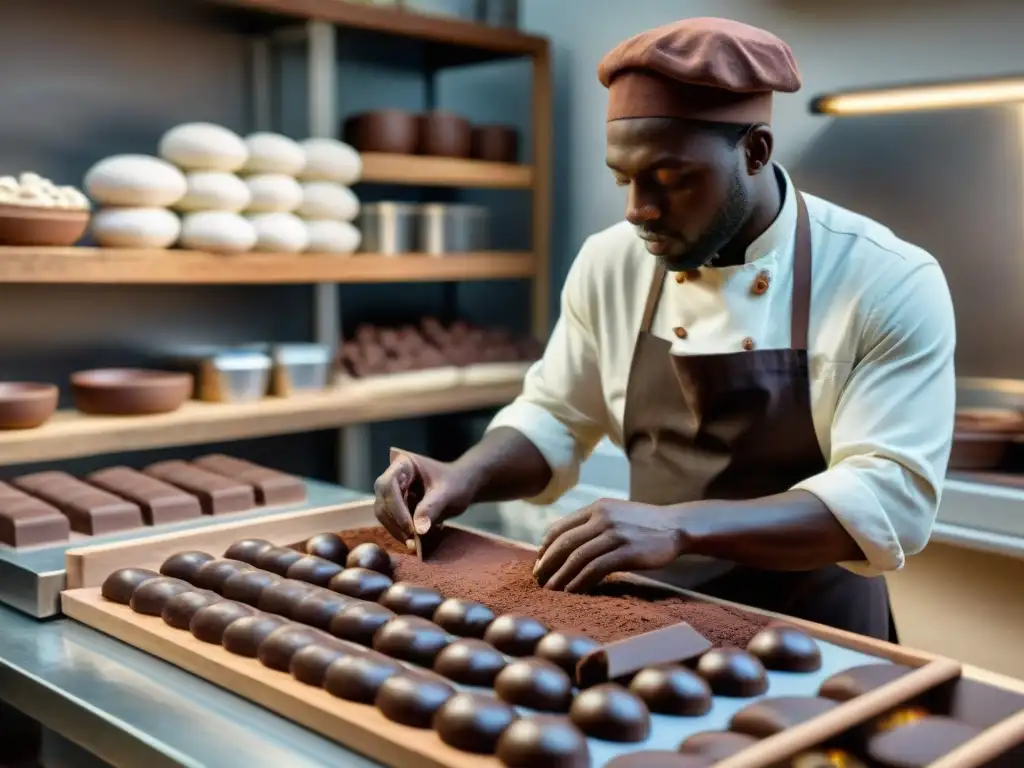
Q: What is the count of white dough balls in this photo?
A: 11